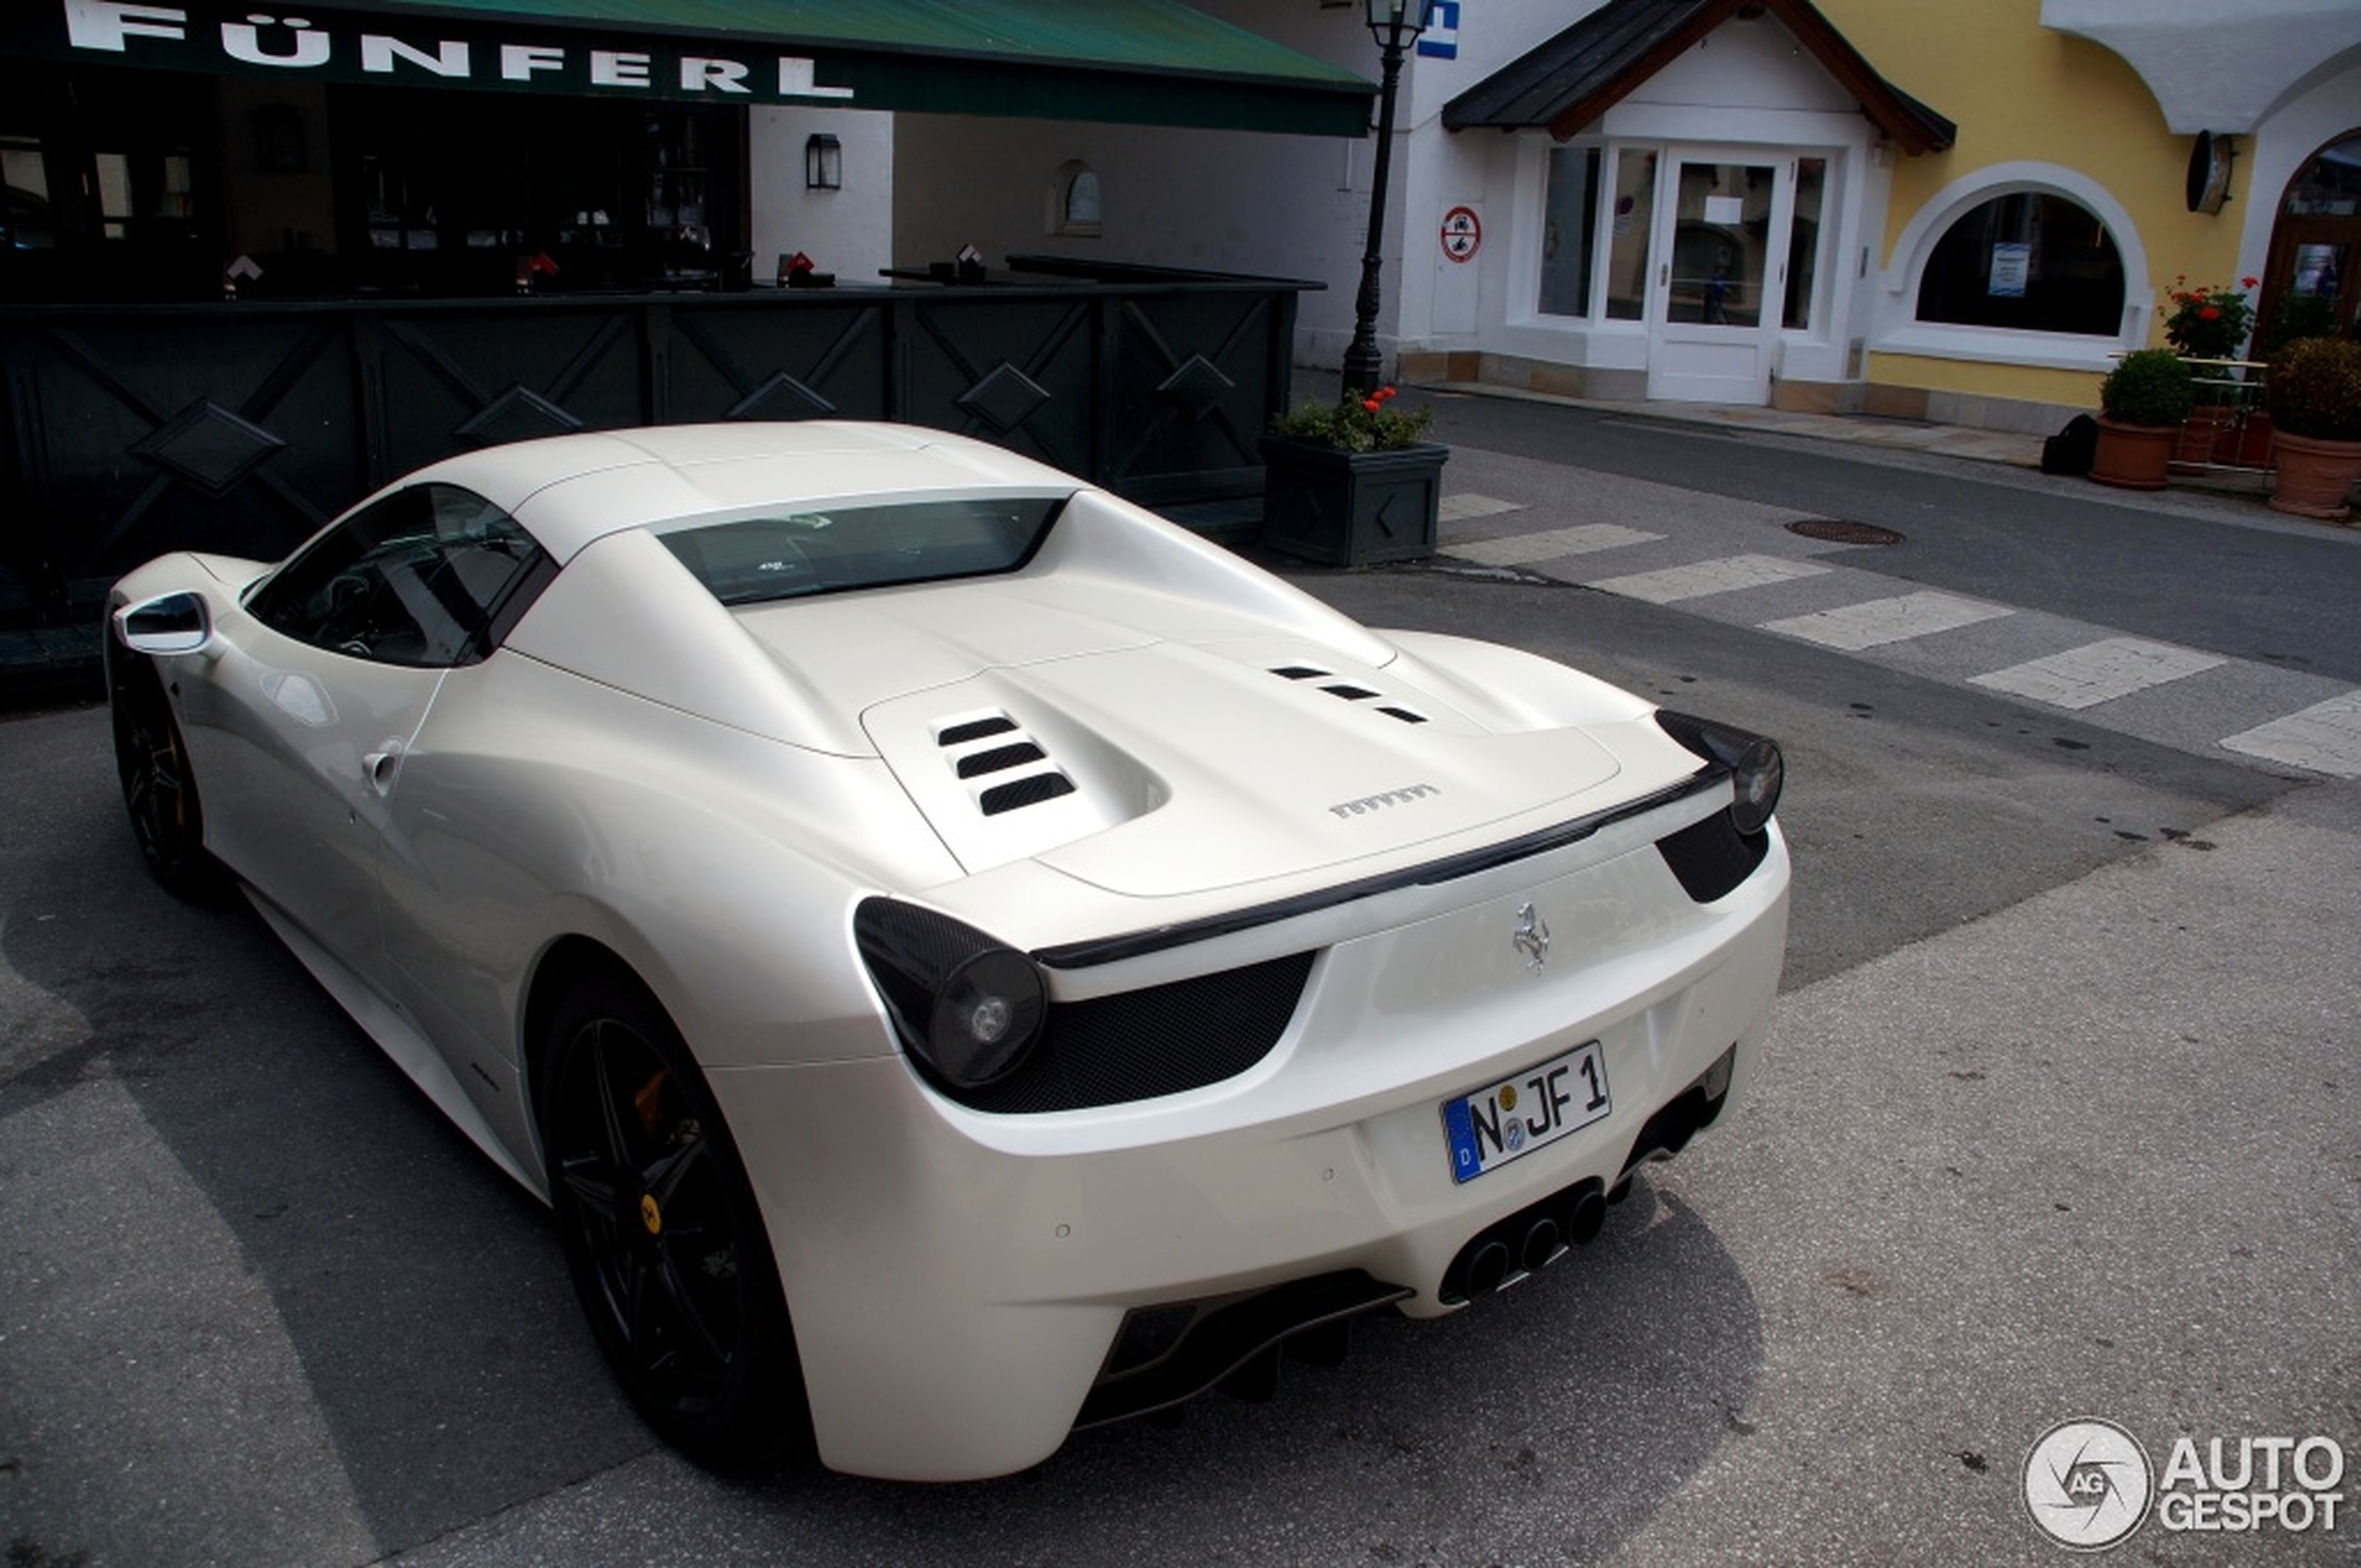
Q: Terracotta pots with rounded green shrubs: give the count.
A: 2